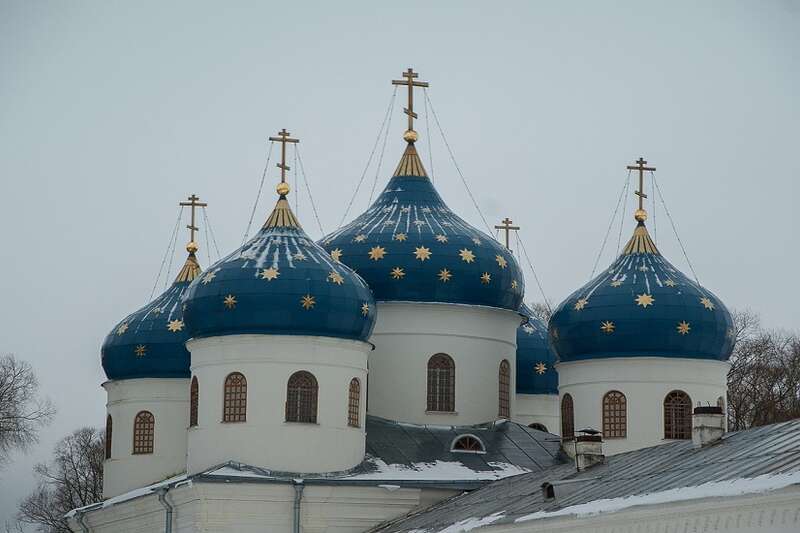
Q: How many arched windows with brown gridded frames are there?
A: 11